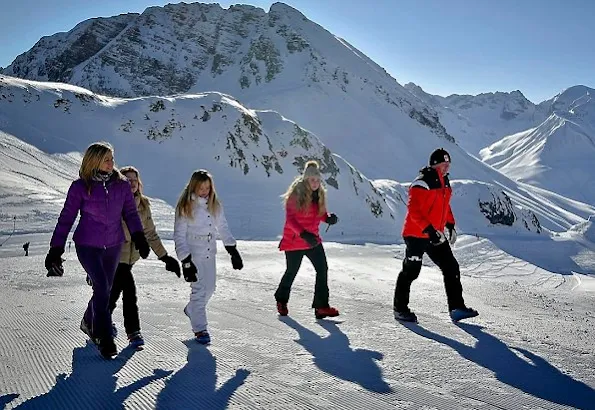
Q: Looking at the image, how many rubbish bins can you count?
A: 0